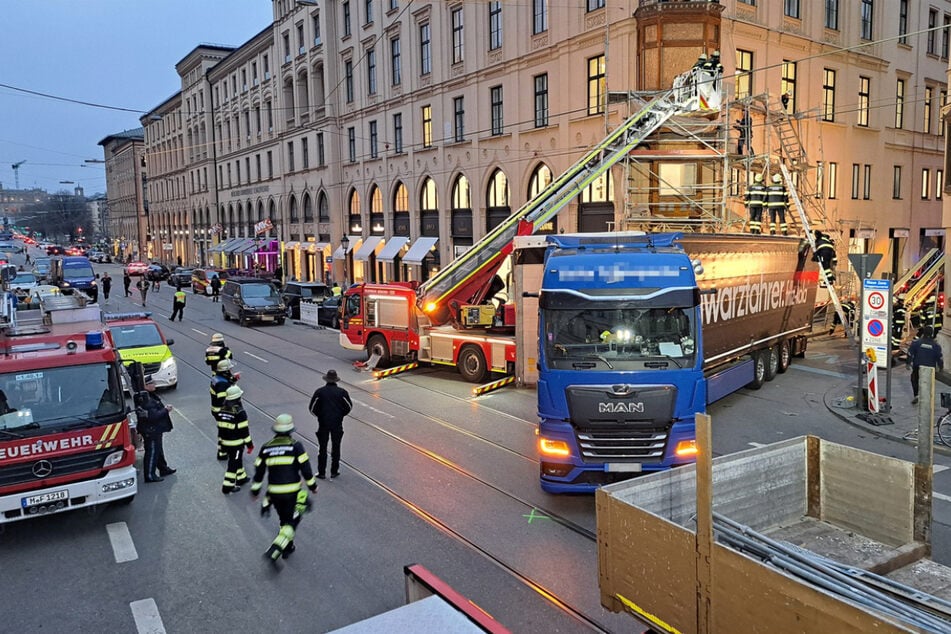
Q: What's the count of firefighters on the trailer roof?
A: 2